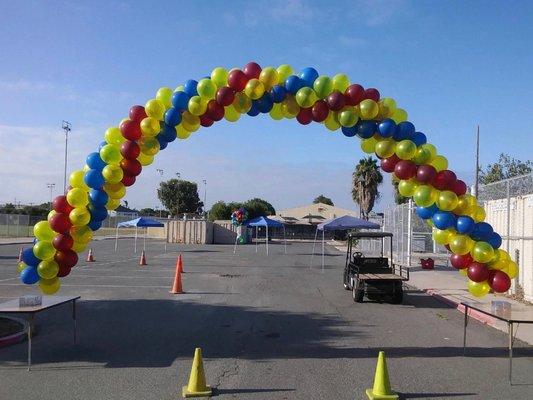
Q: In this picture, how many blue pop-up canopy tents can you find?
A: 3